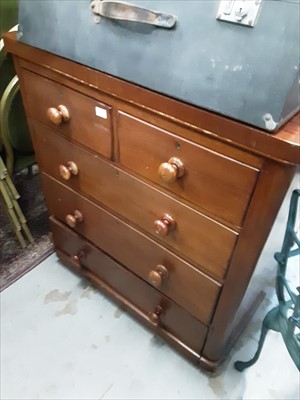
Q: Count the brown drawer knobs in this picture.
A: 8